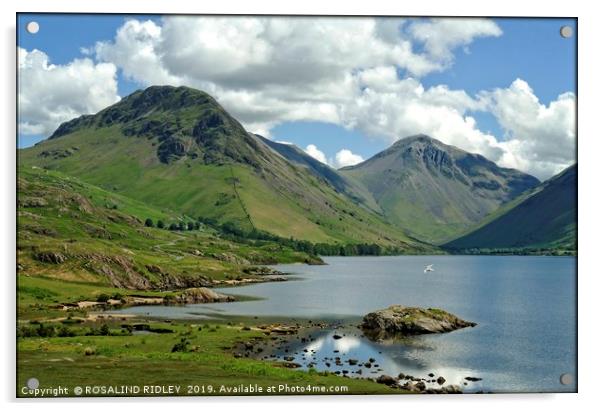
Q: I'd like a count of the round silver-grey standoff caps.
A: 4